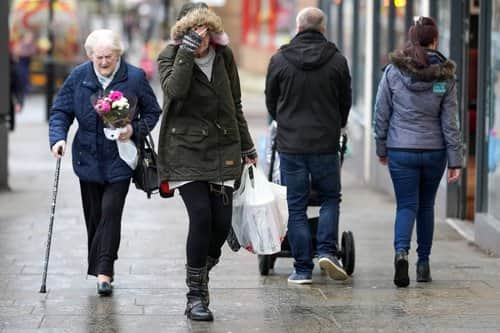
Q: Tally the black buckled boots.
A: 2